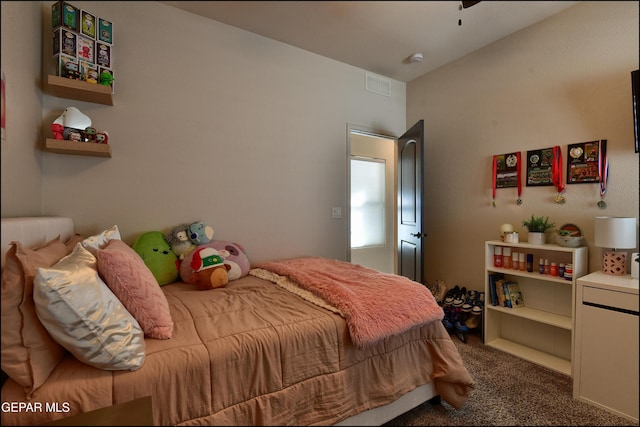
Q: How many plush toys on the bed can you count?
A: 5